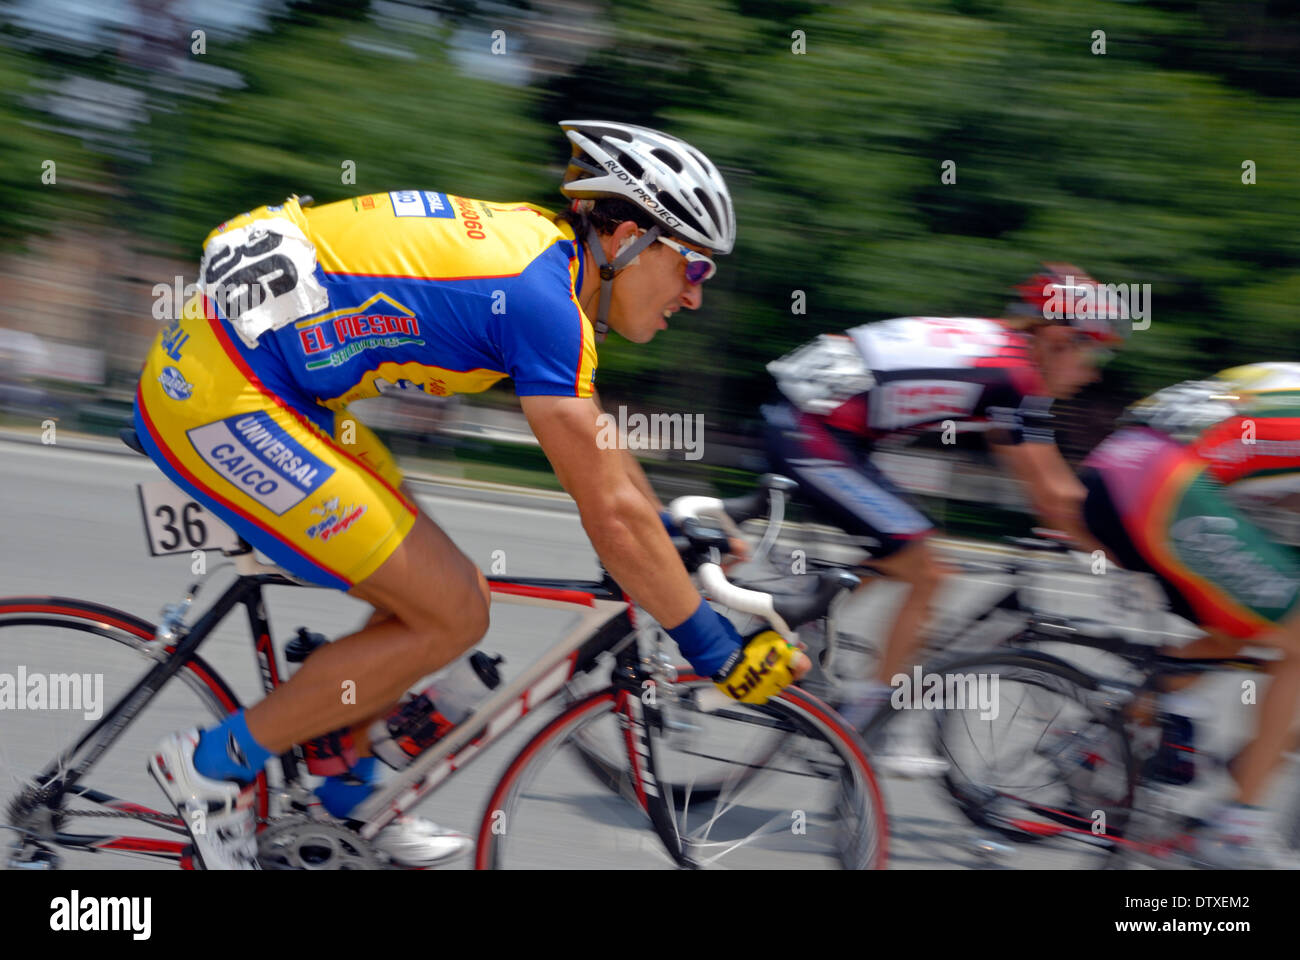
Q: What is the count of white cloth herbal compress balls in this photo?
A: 0